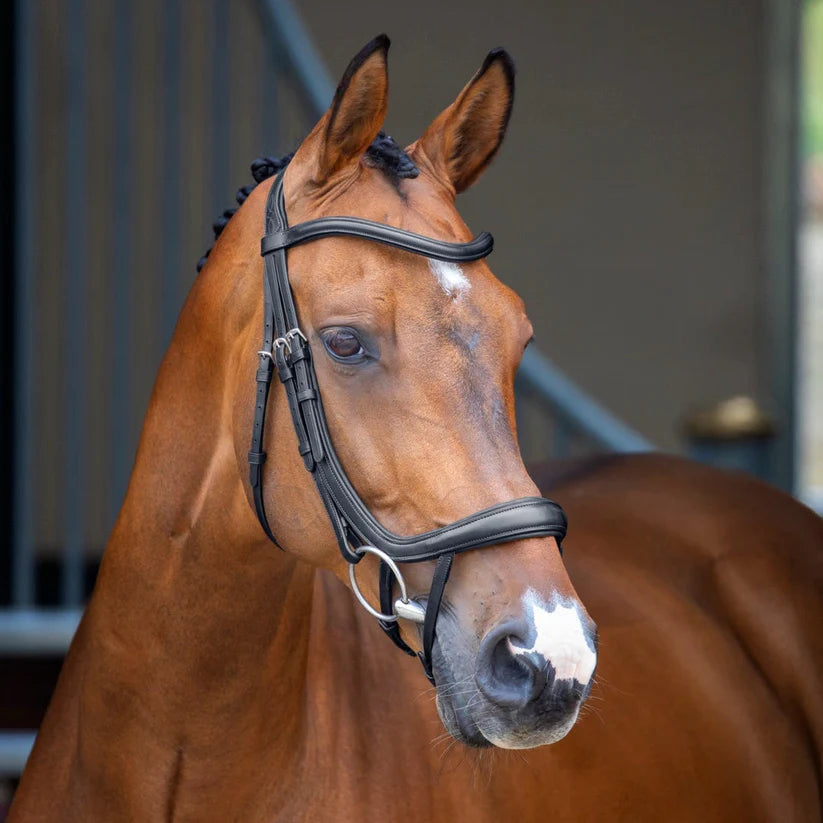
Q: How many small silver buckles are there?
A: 3